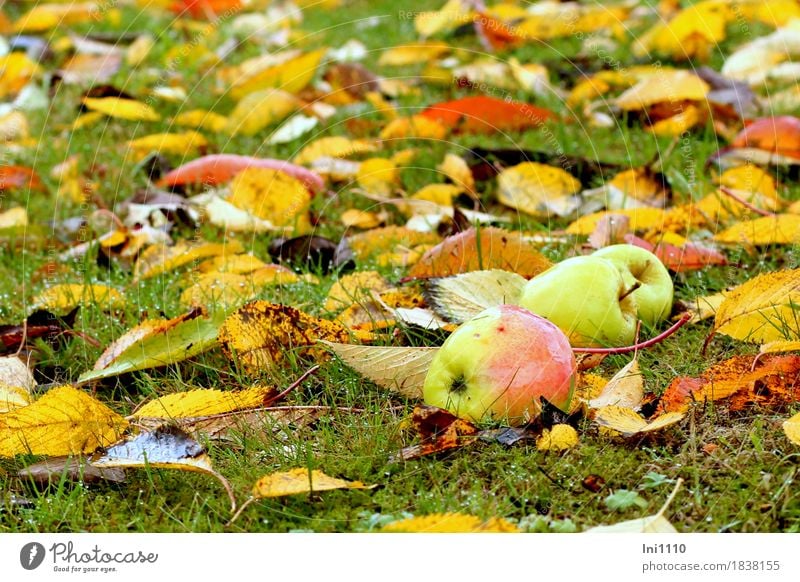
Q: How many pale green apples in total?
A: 2